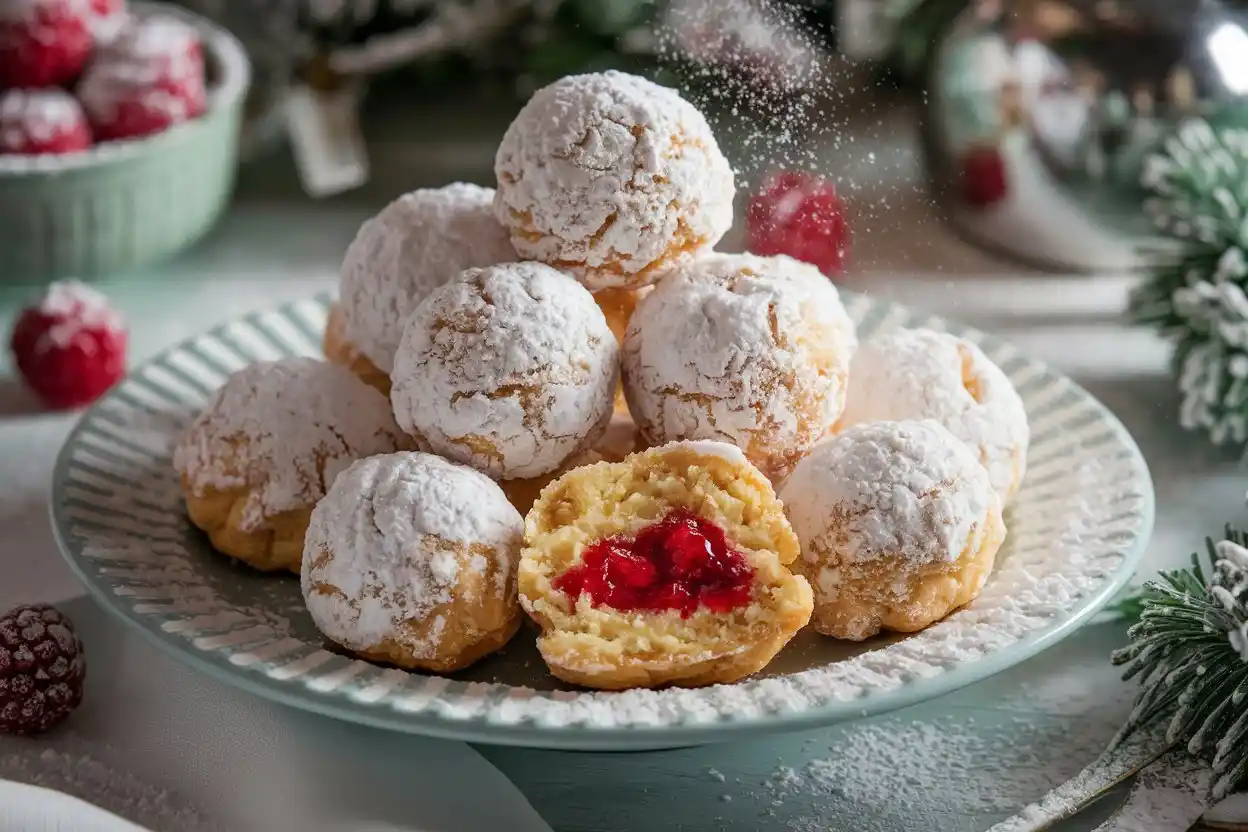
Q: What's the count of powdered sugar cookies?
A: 9